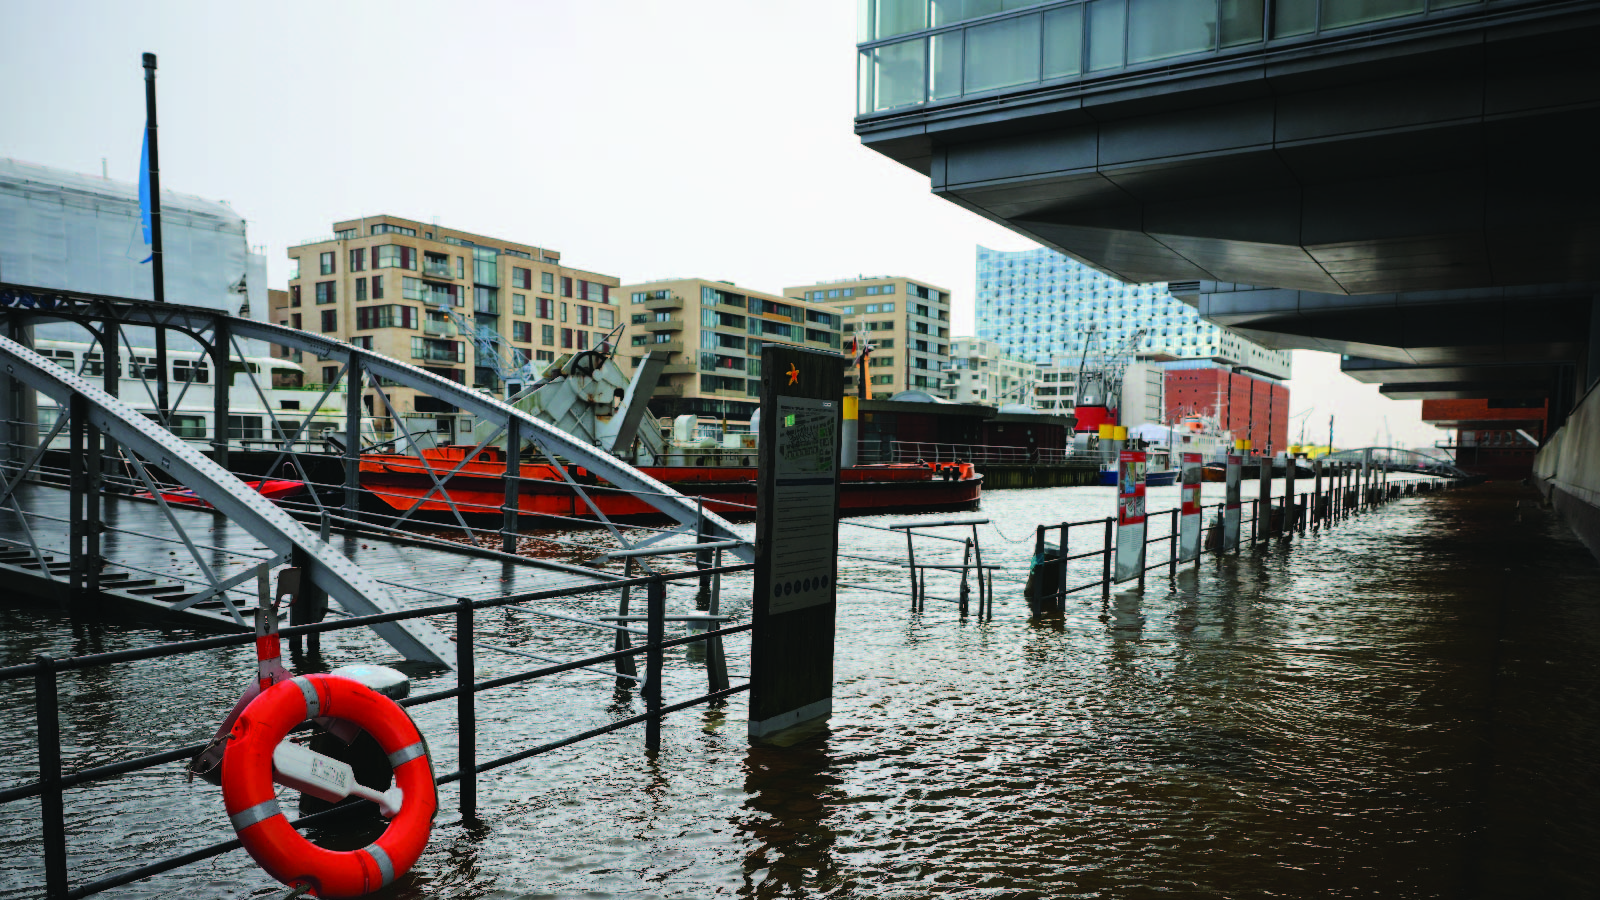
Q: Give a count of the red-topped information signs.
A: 3